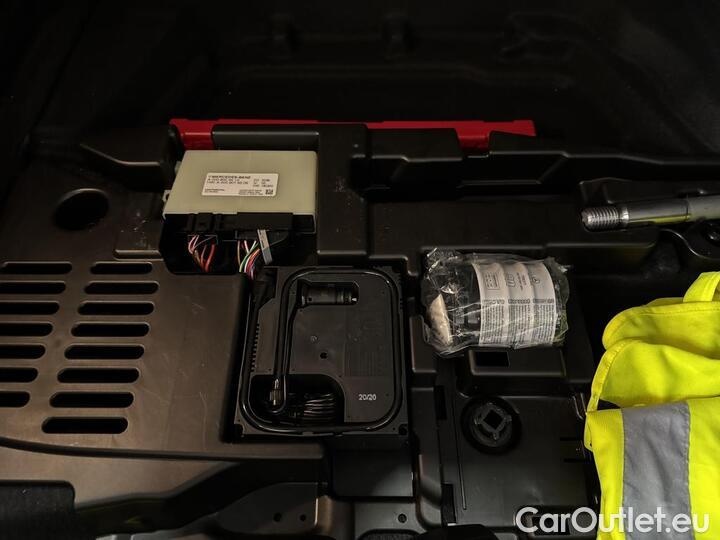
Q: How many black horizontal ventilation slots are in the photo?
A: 15